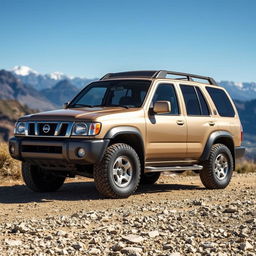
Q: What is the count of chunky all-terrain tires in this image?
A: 4